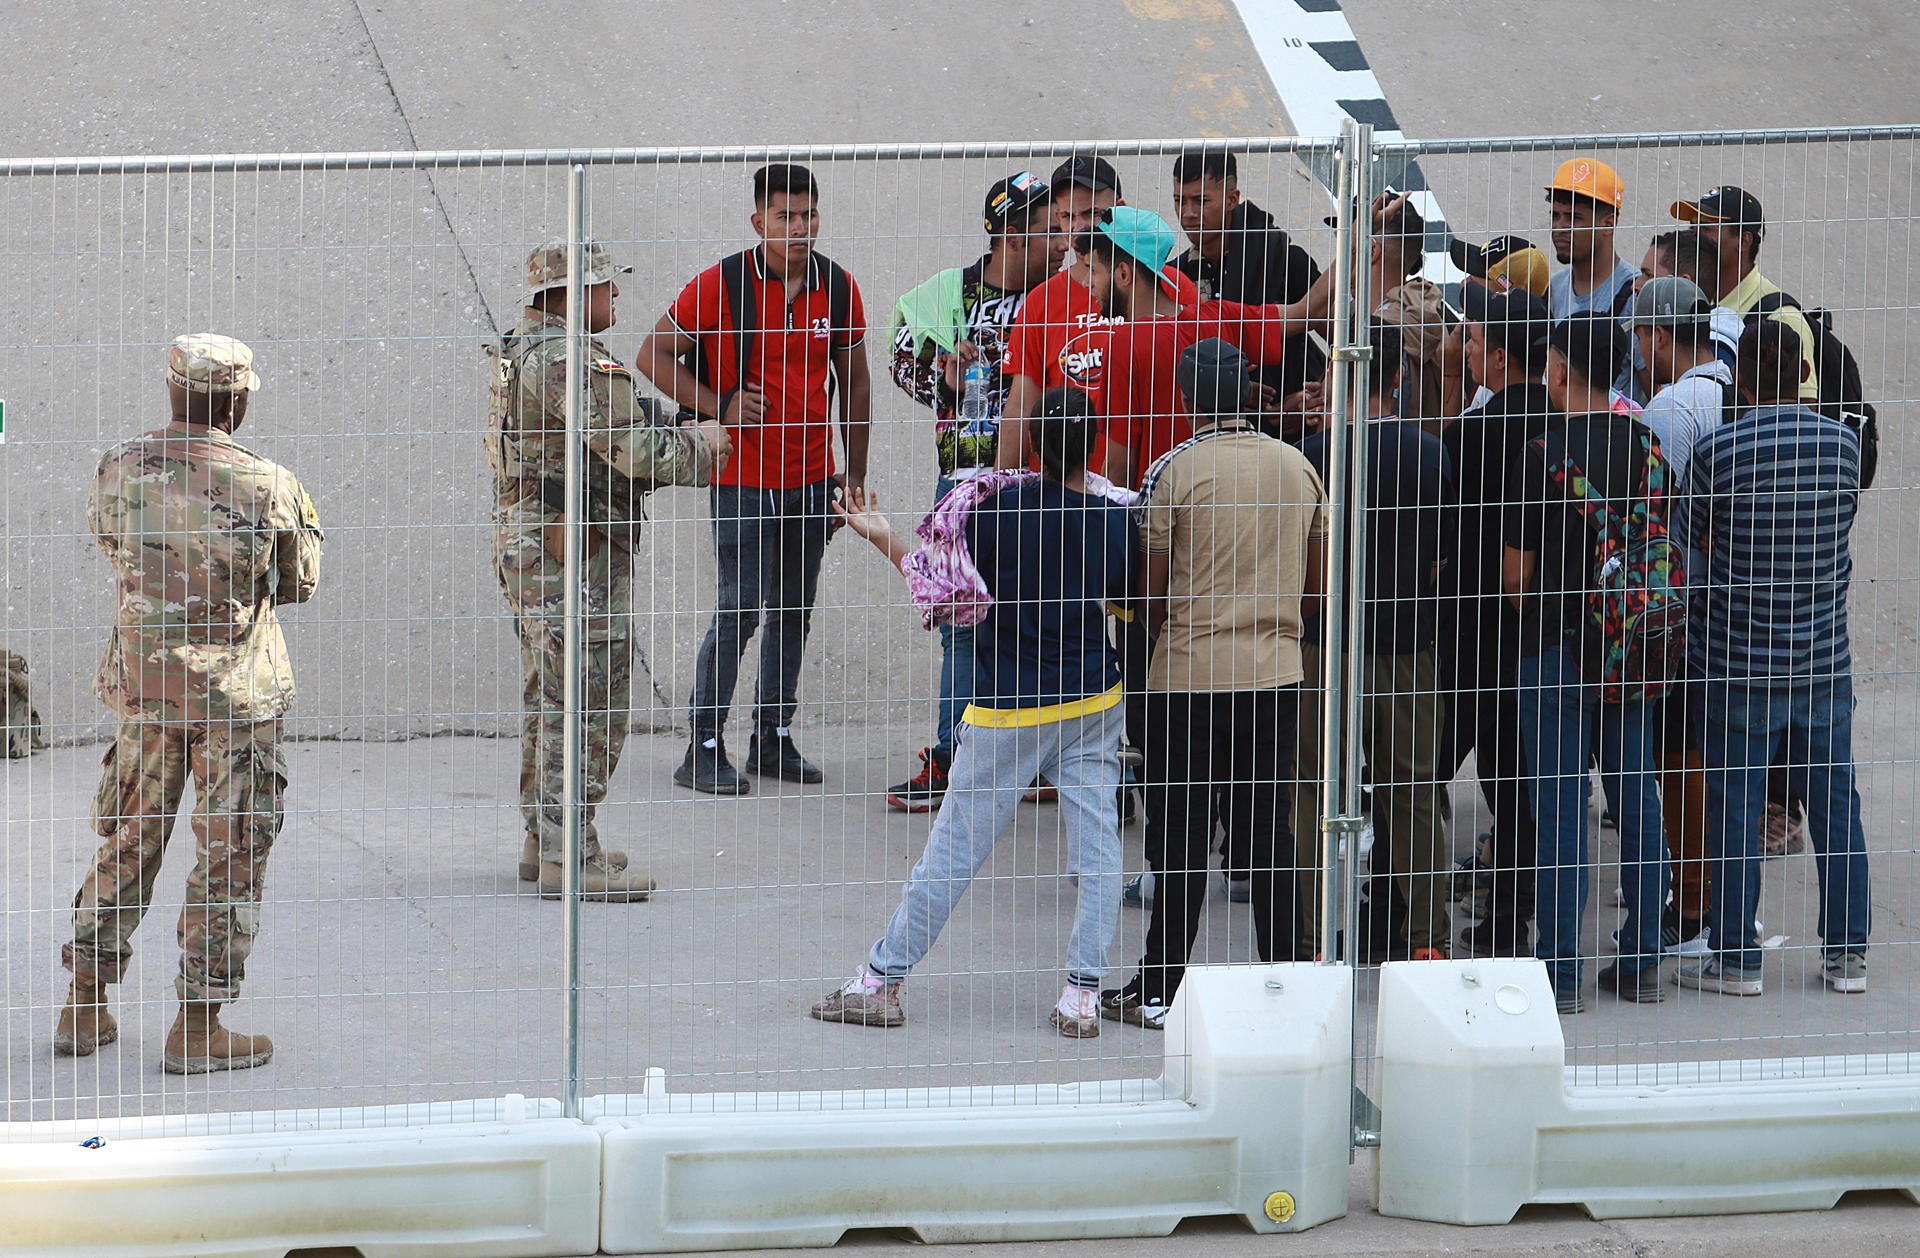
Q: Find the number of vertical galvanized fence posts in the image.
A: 3